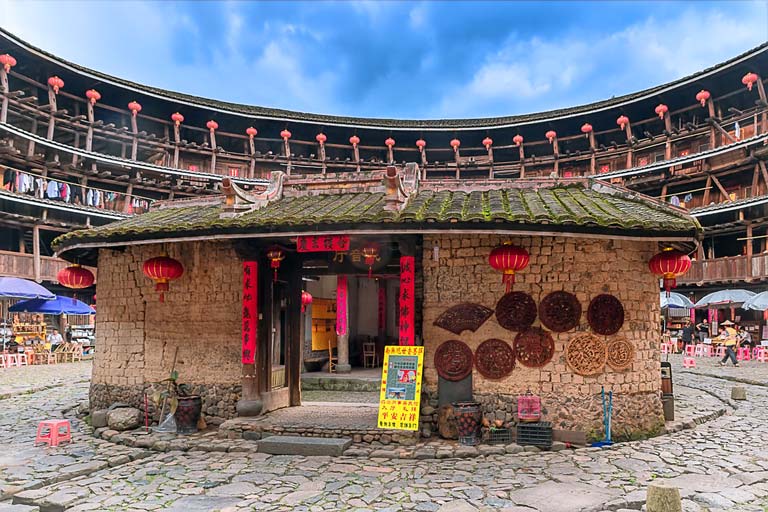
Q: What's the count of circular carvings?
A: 8